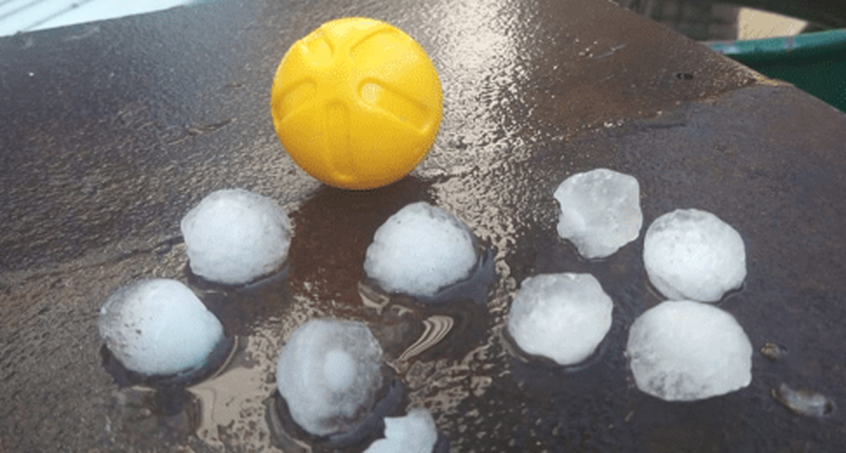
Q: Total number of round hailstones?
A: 8